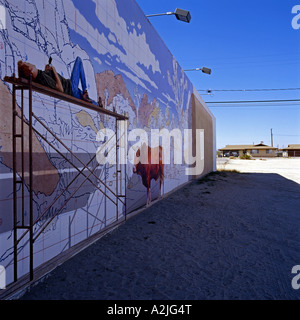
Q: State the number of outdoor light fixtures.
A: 2